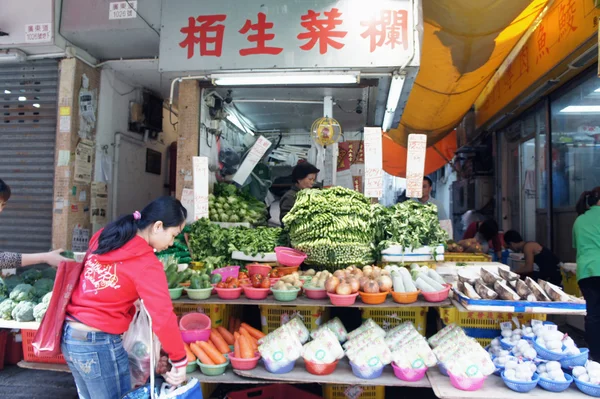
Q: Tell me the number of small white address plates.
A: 2